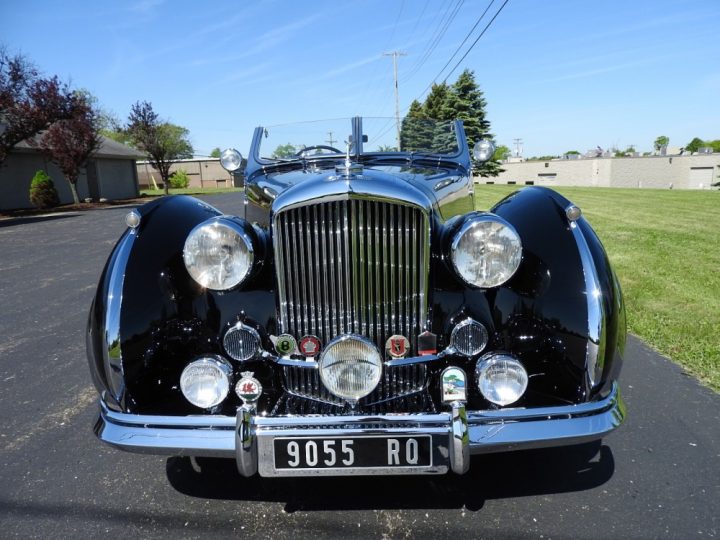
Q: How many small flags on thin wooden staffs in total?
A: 0